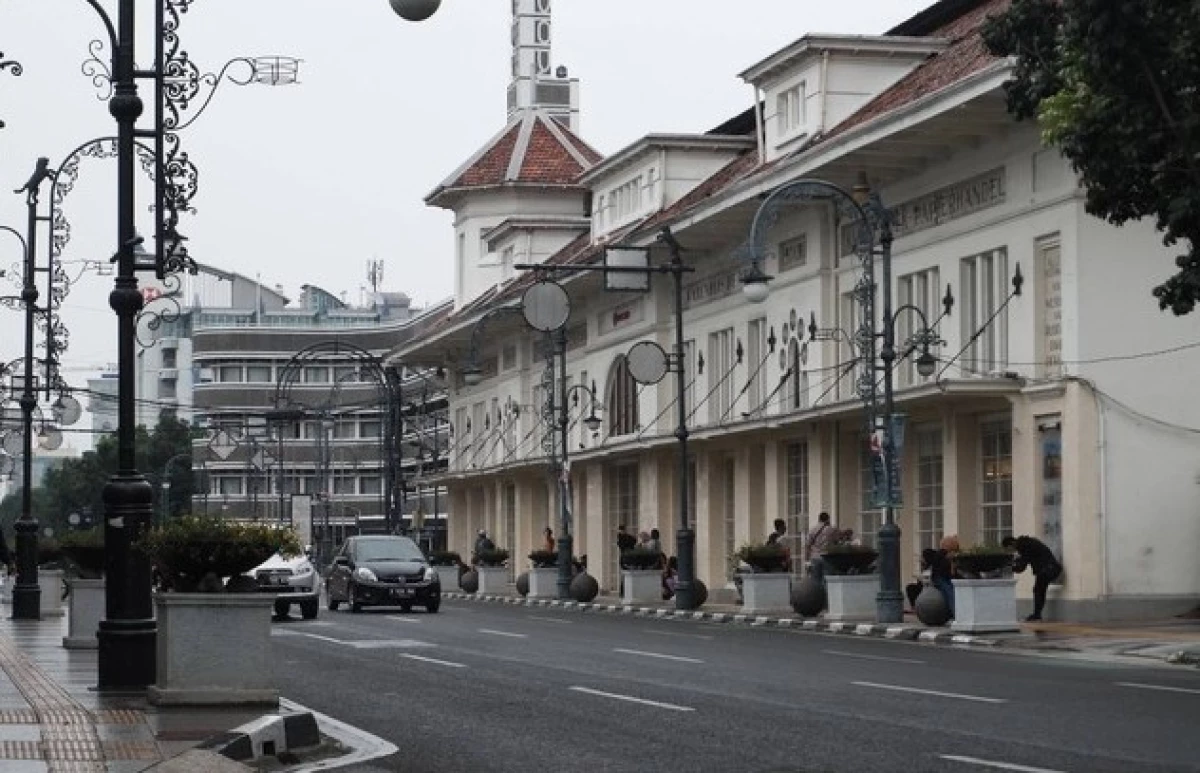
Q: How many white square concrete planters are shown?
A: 10